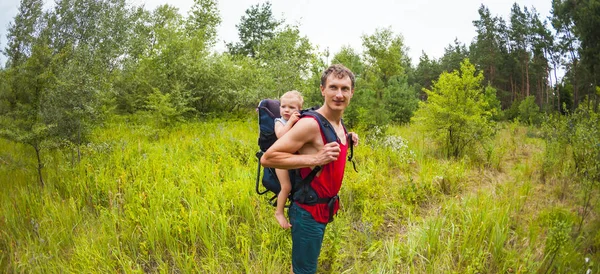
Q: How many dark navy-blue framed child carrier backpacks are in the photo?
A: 1